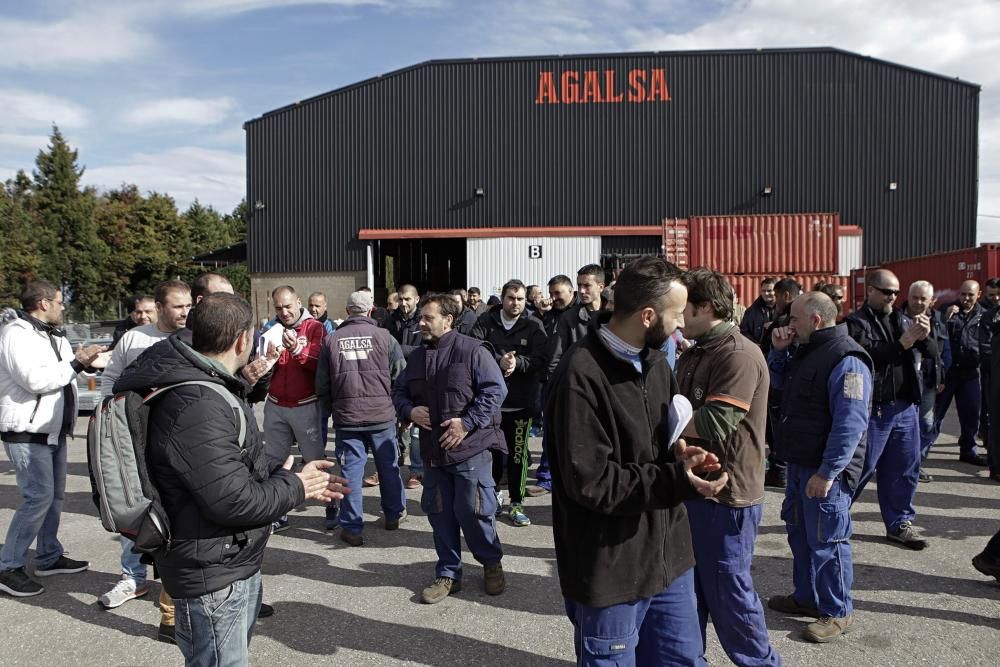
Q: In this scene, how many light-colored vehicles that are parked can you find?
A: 1